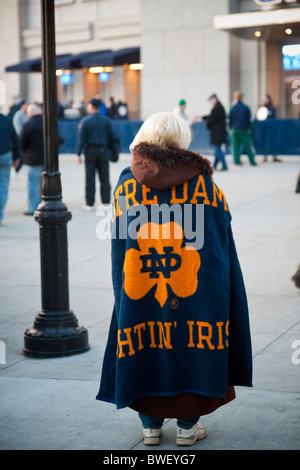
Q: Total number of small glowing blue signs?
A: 2